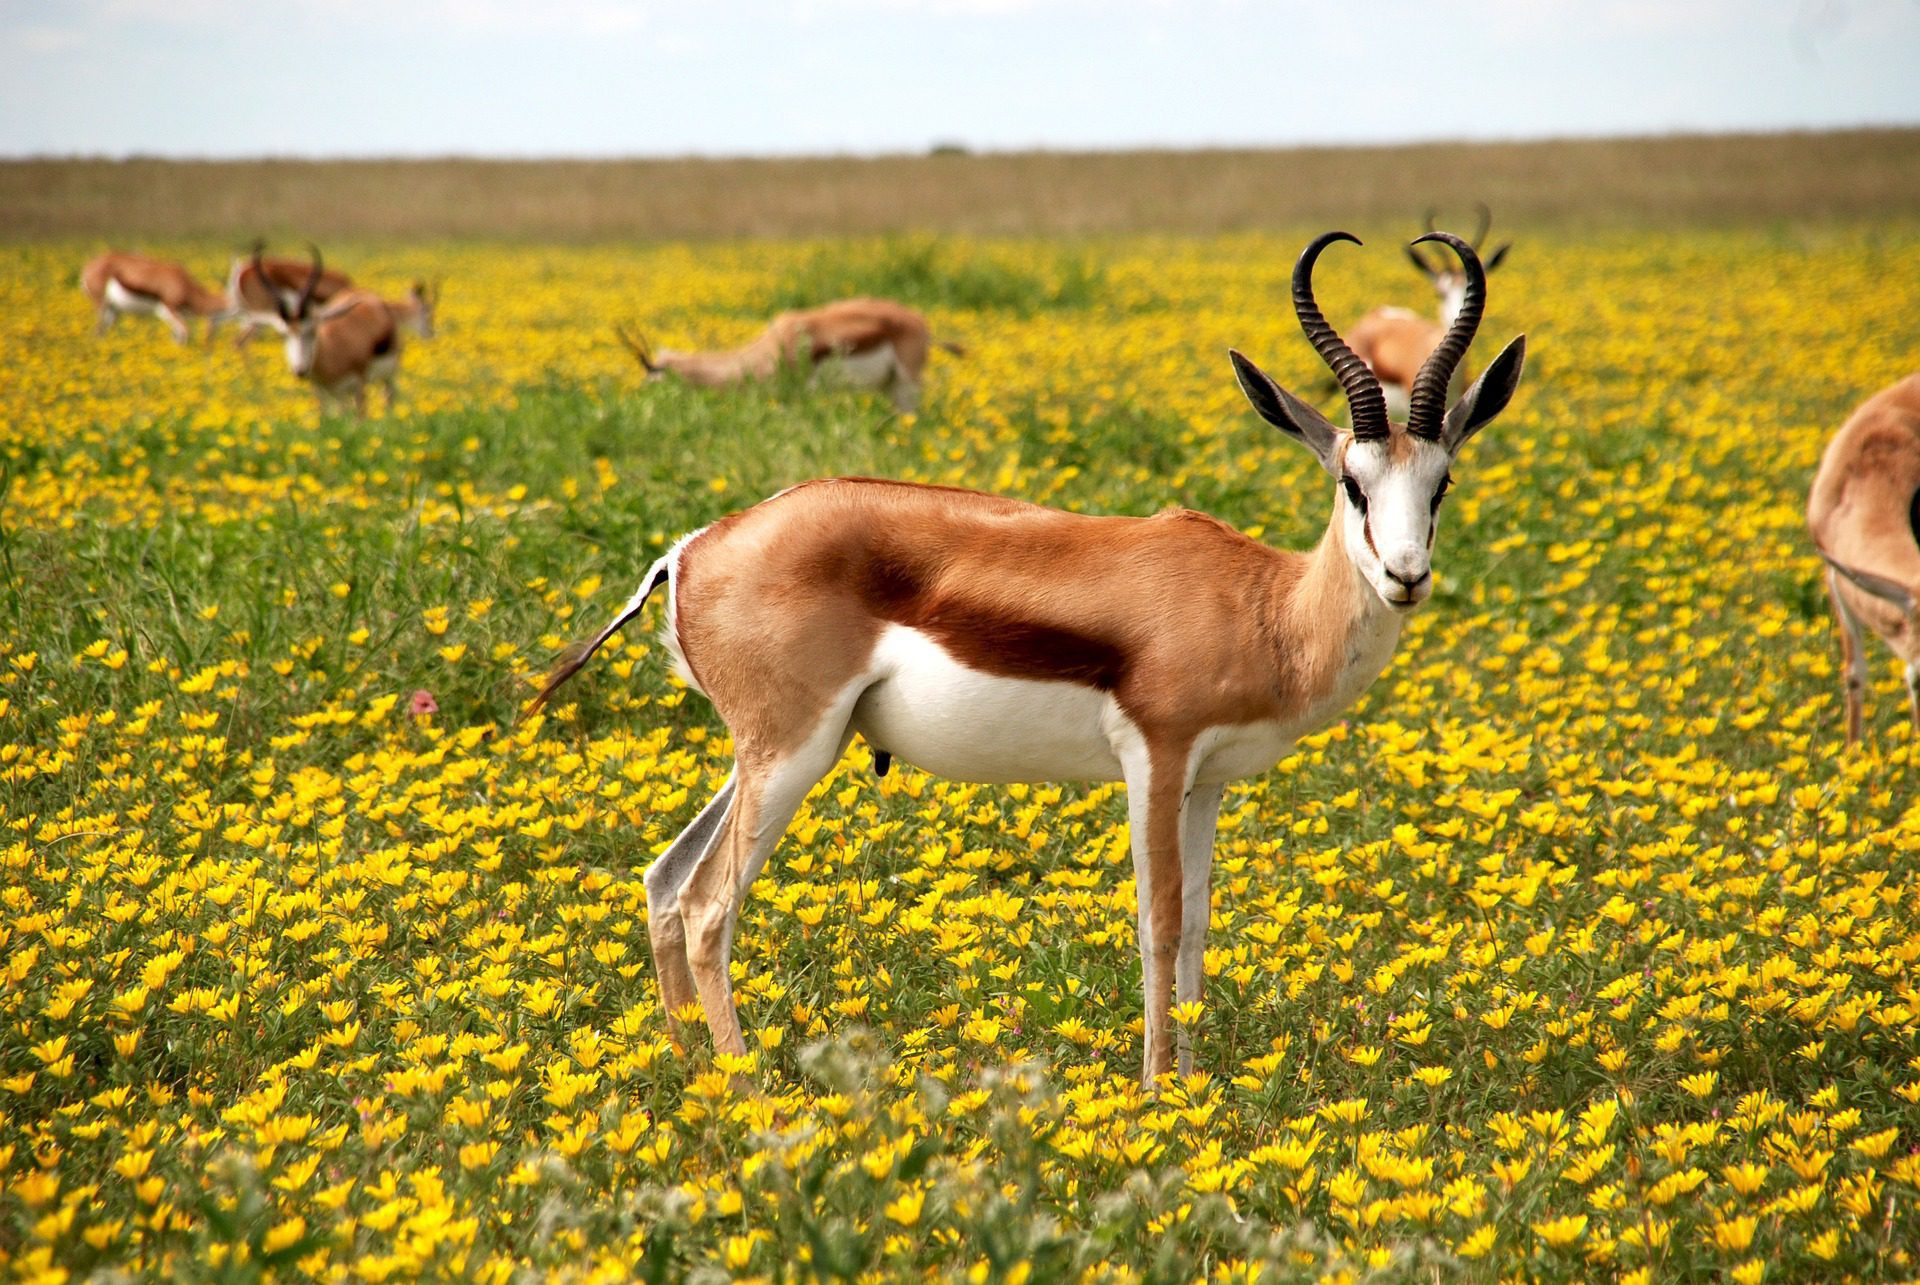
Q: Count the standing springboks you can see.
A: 7